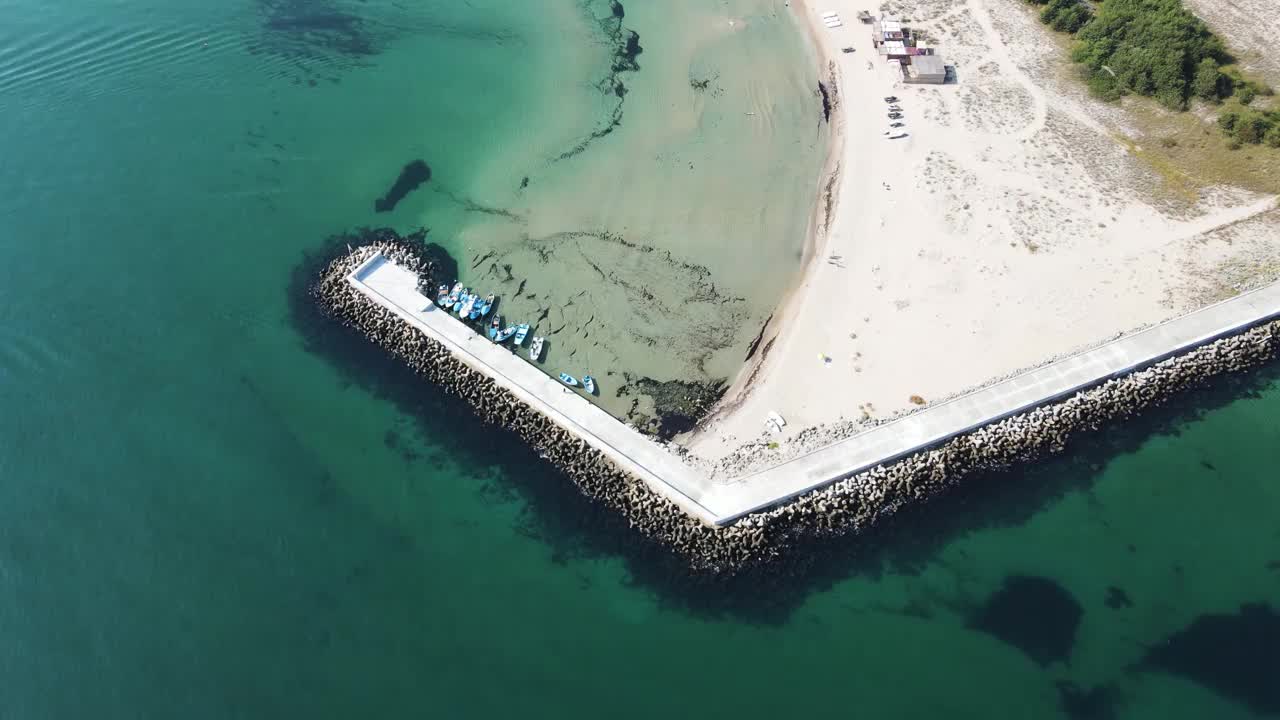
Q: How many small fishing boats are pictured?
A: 12